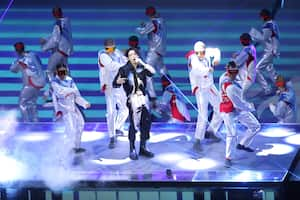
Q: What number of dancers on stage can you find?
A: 12